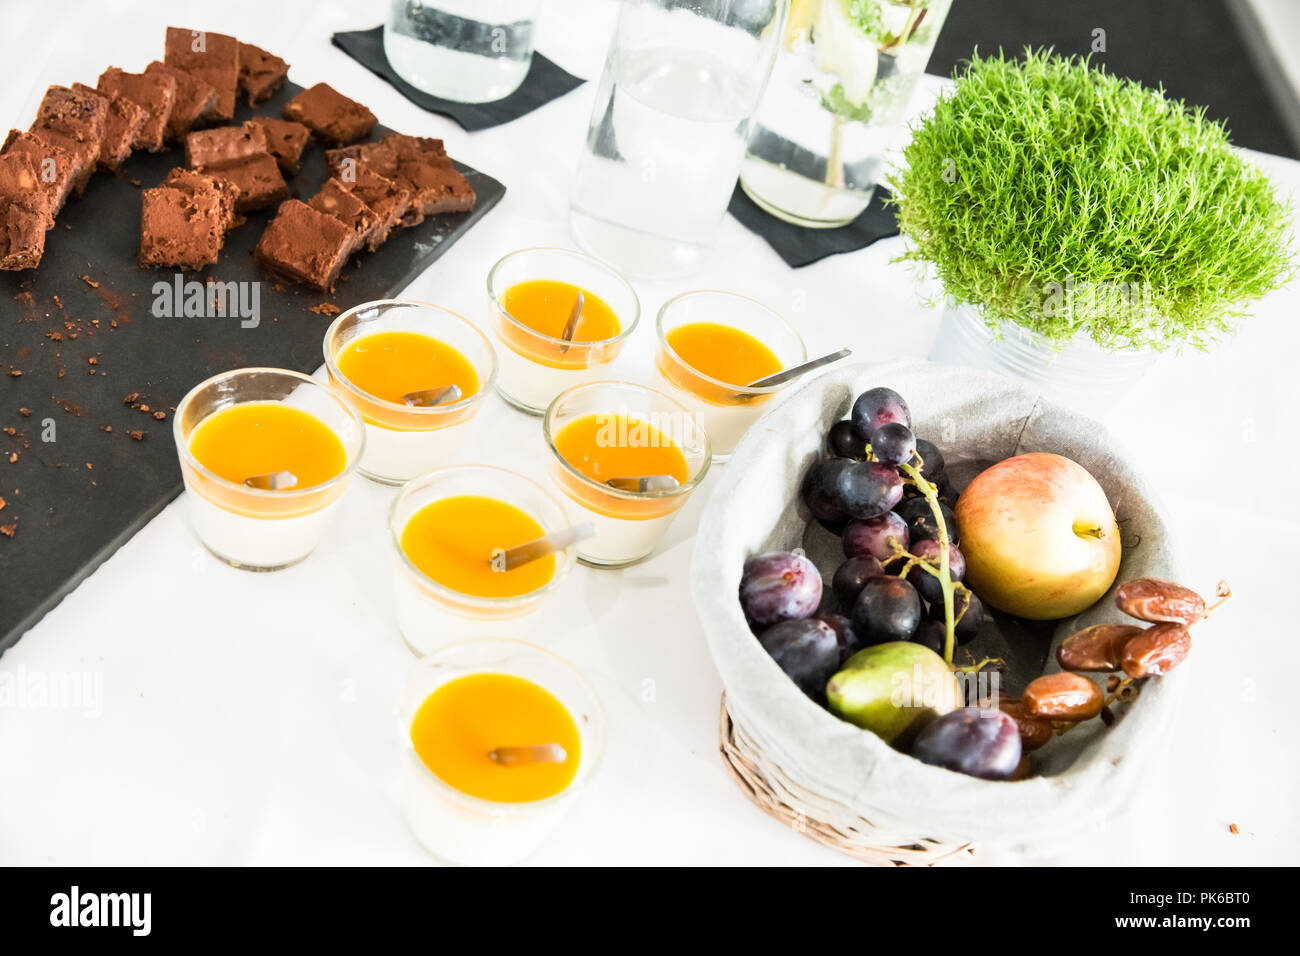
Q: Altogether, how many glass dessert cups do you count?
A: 7